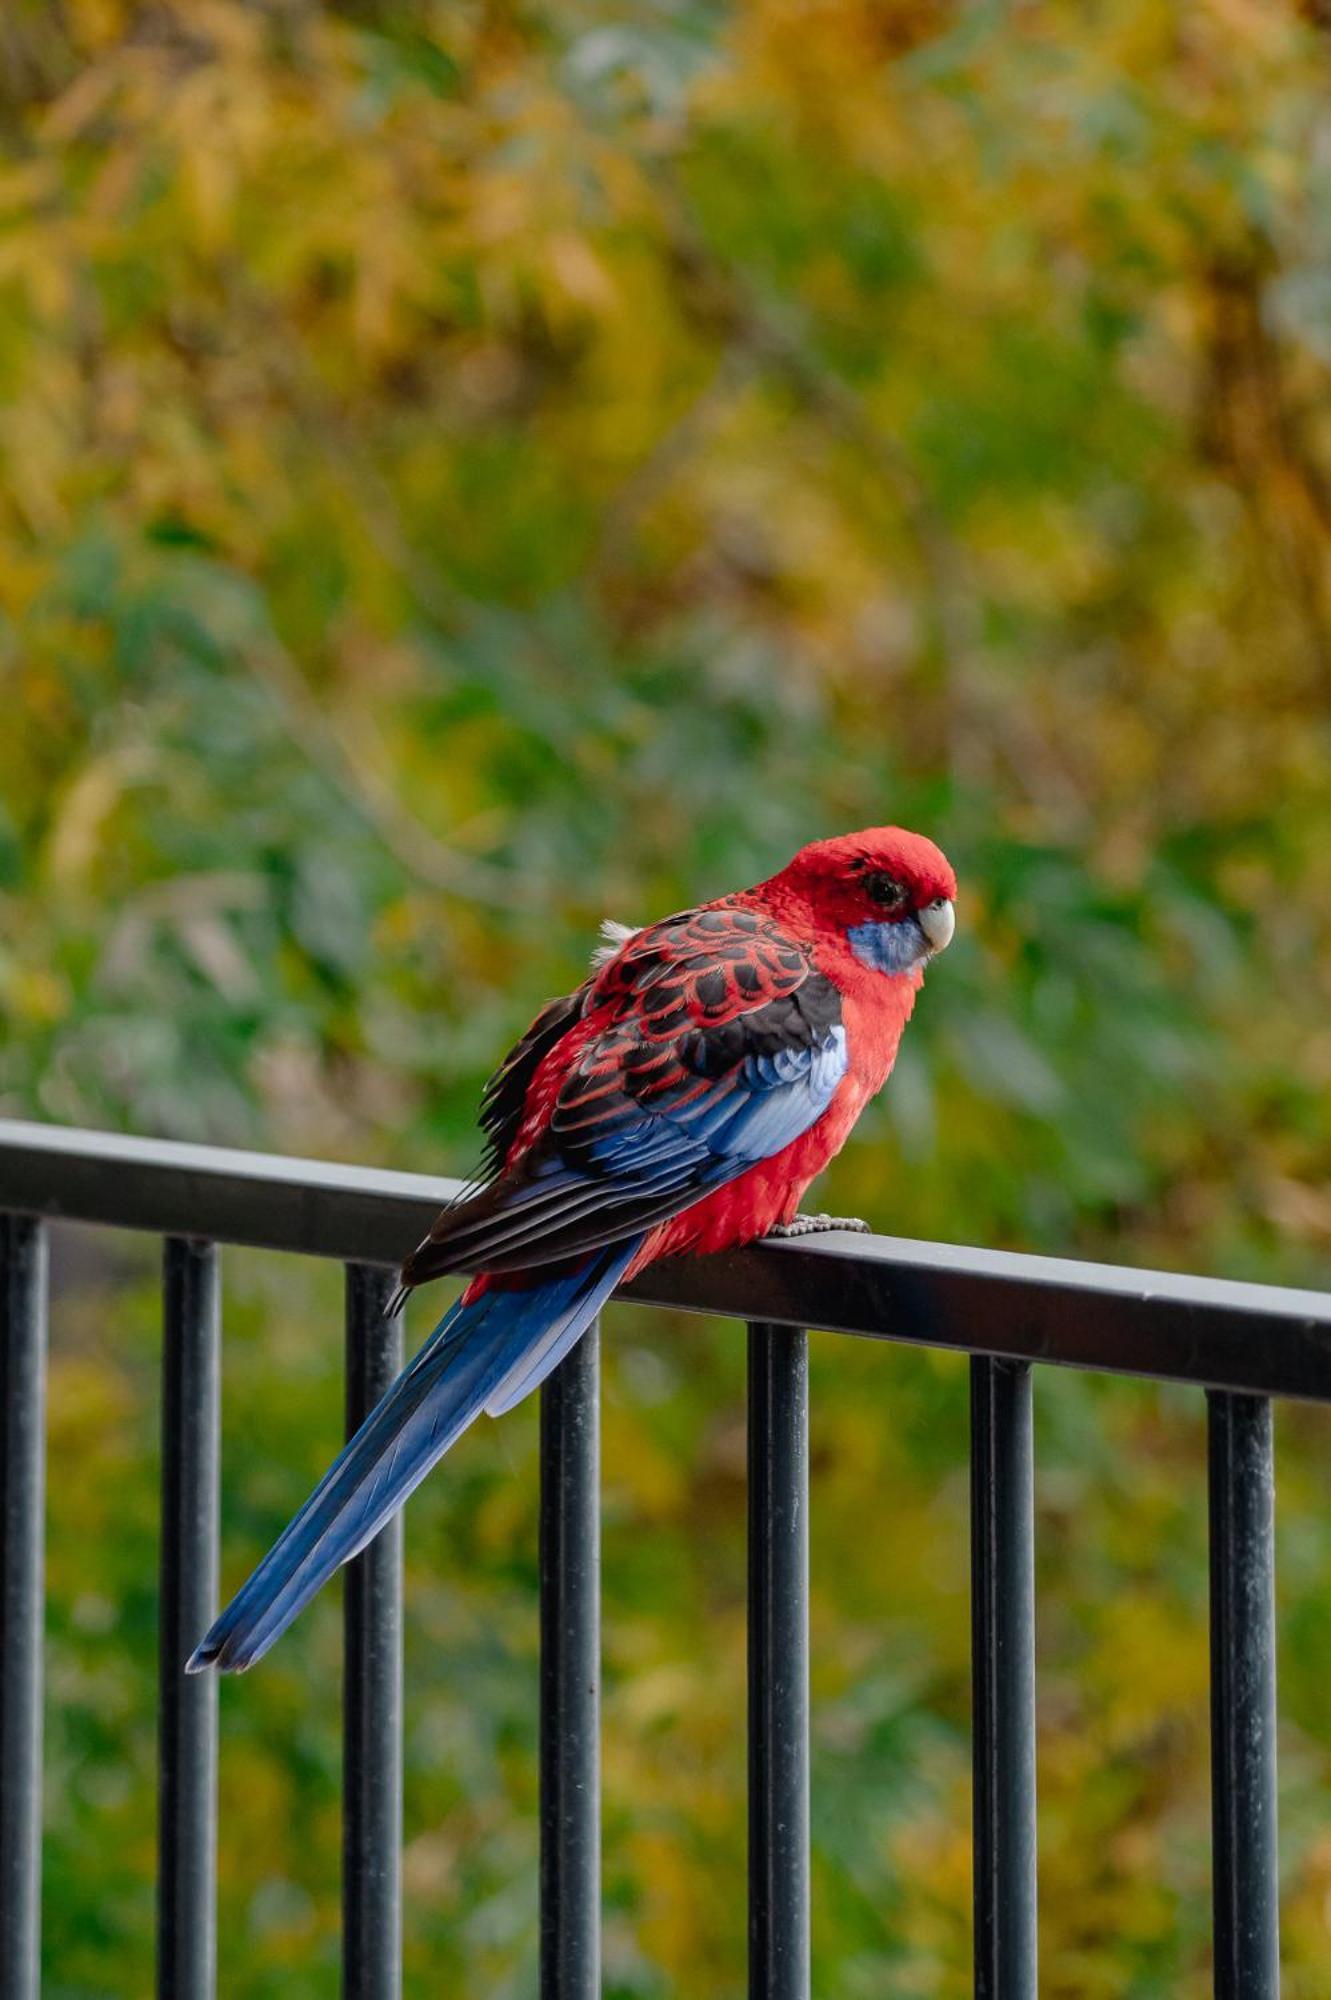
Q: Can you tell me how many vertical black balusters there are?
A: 7